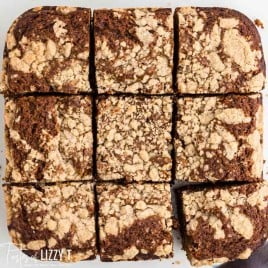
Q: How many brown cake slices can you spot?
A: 9